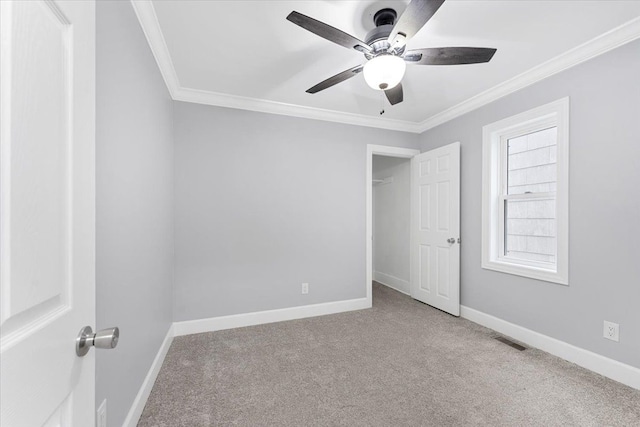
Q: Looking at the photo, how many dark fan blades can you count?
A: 5